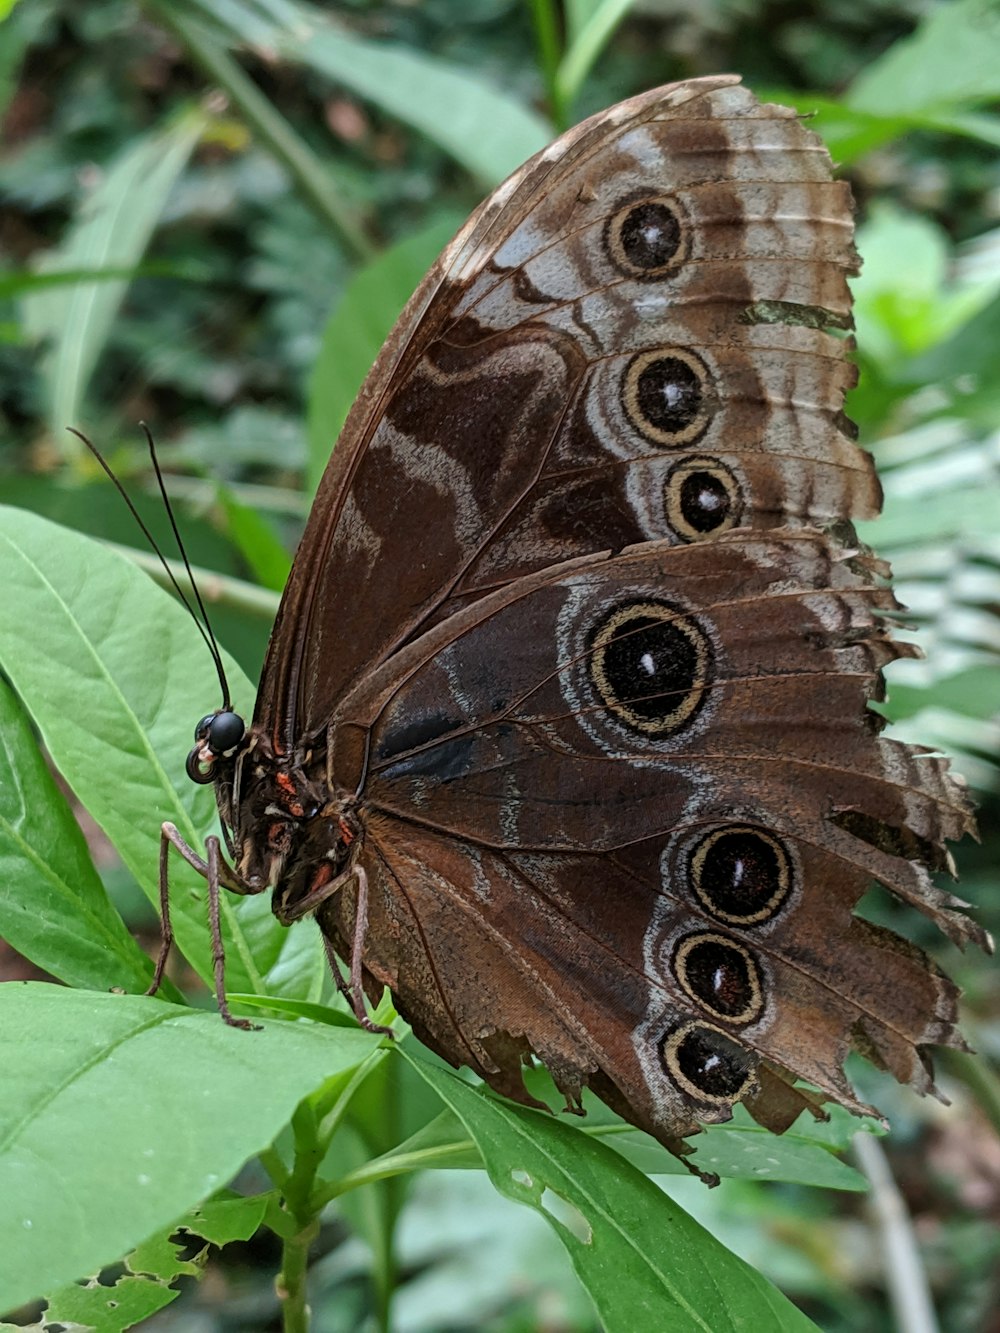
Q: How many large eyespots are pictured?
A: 7